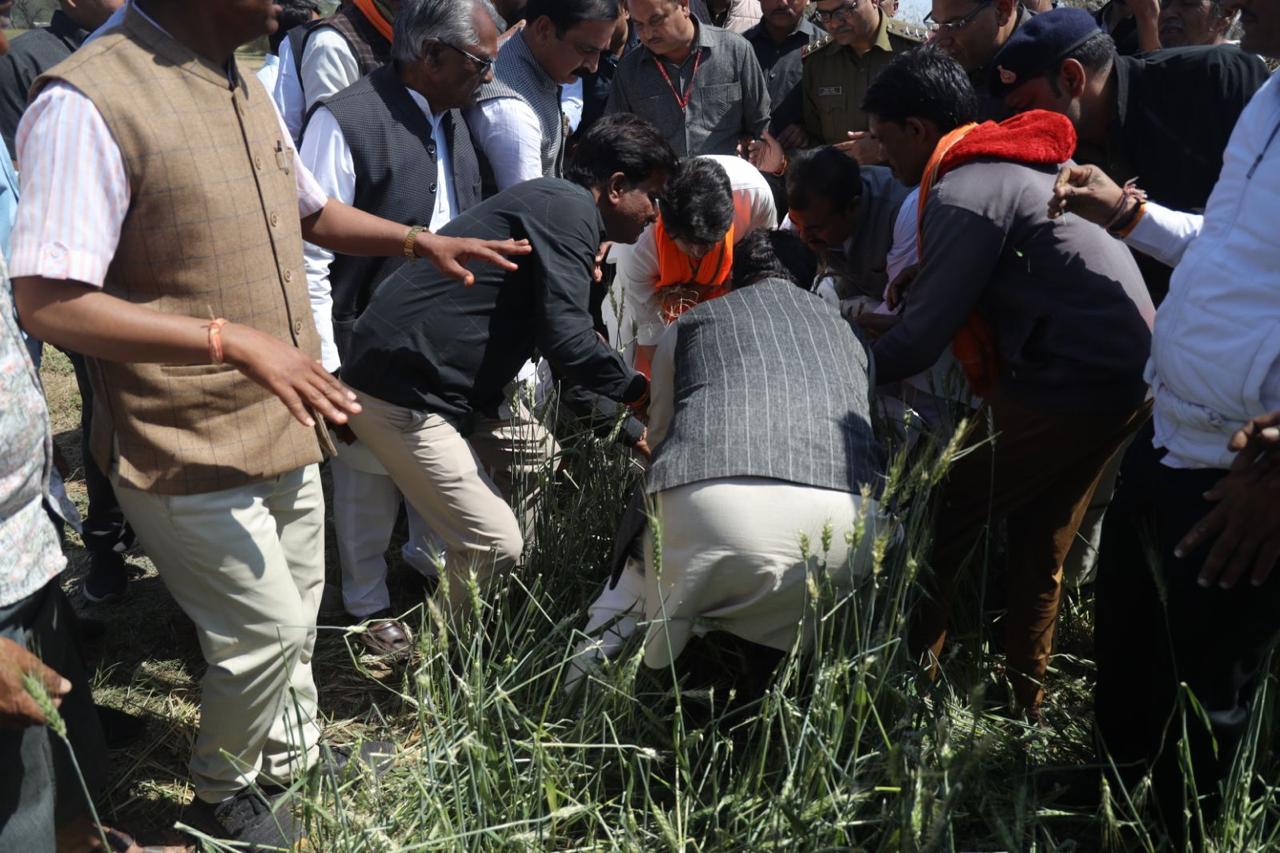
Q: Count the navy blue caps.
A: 1